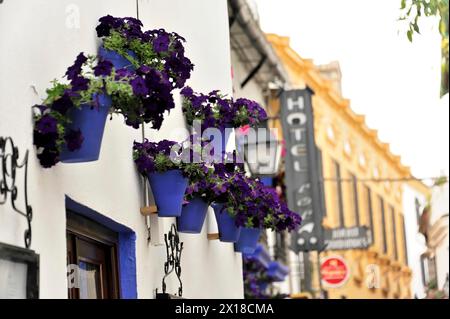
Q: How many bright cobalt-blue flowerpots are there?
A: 7